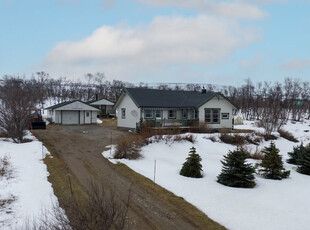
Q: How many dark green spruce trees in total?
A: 5